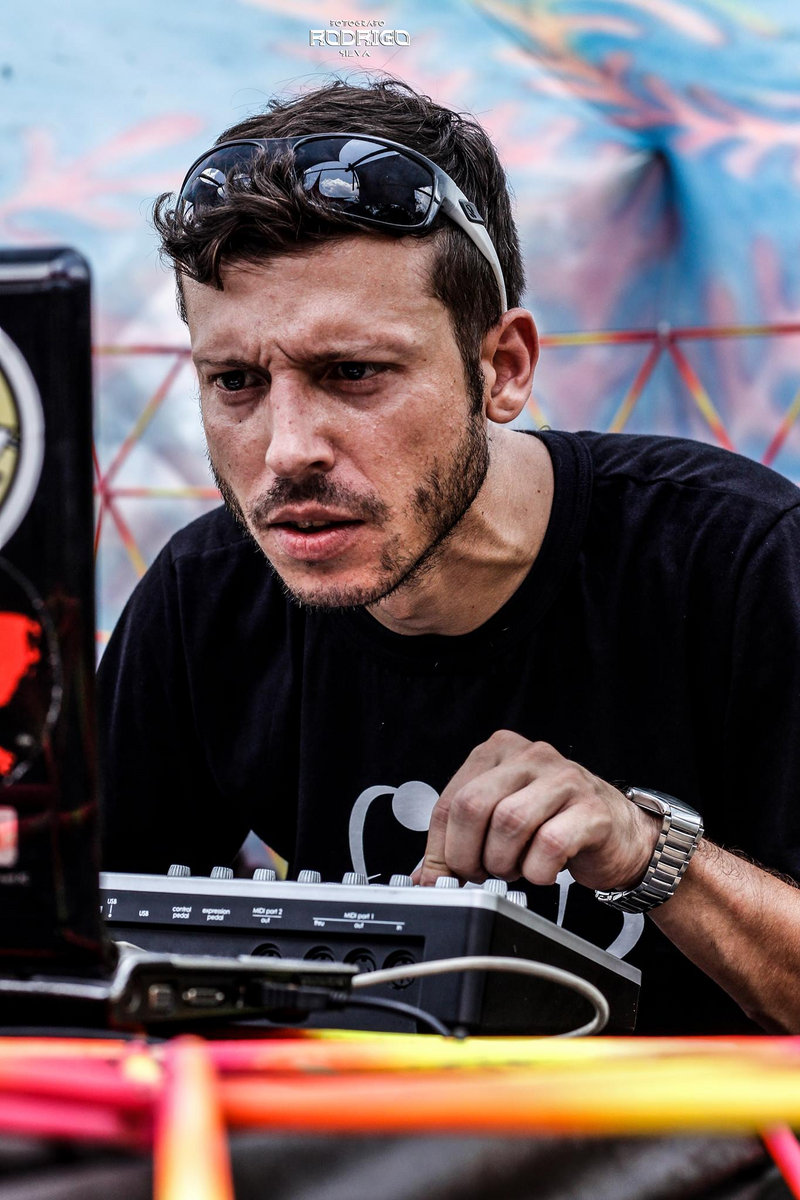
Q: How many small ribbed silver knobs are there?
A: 9